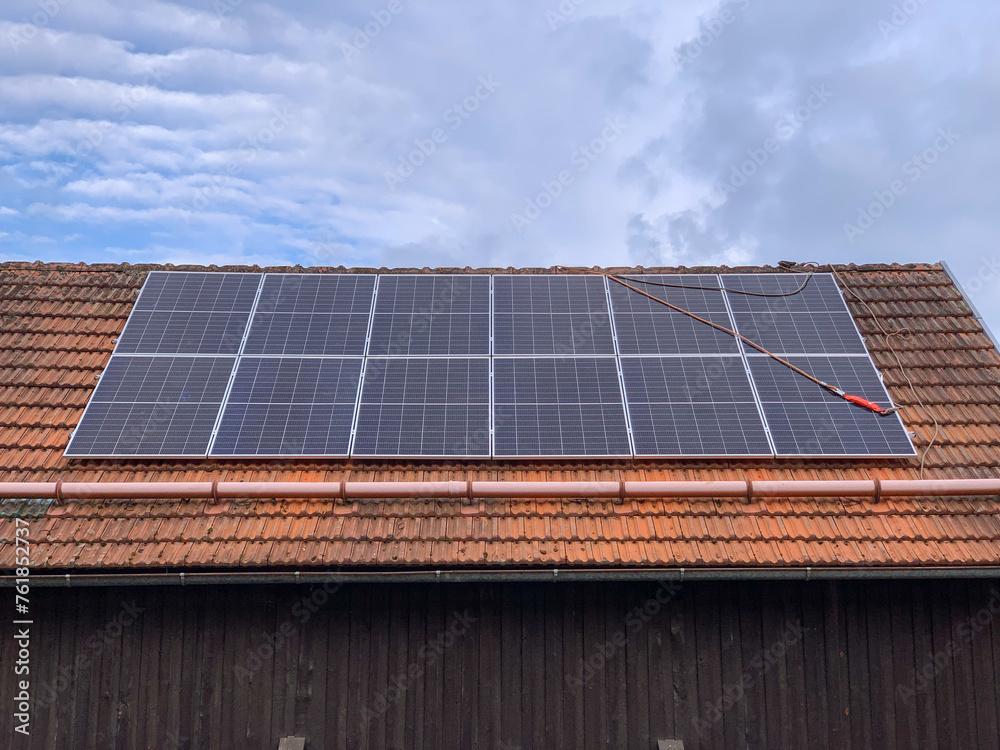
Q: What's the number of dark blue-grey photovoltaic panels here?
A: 12